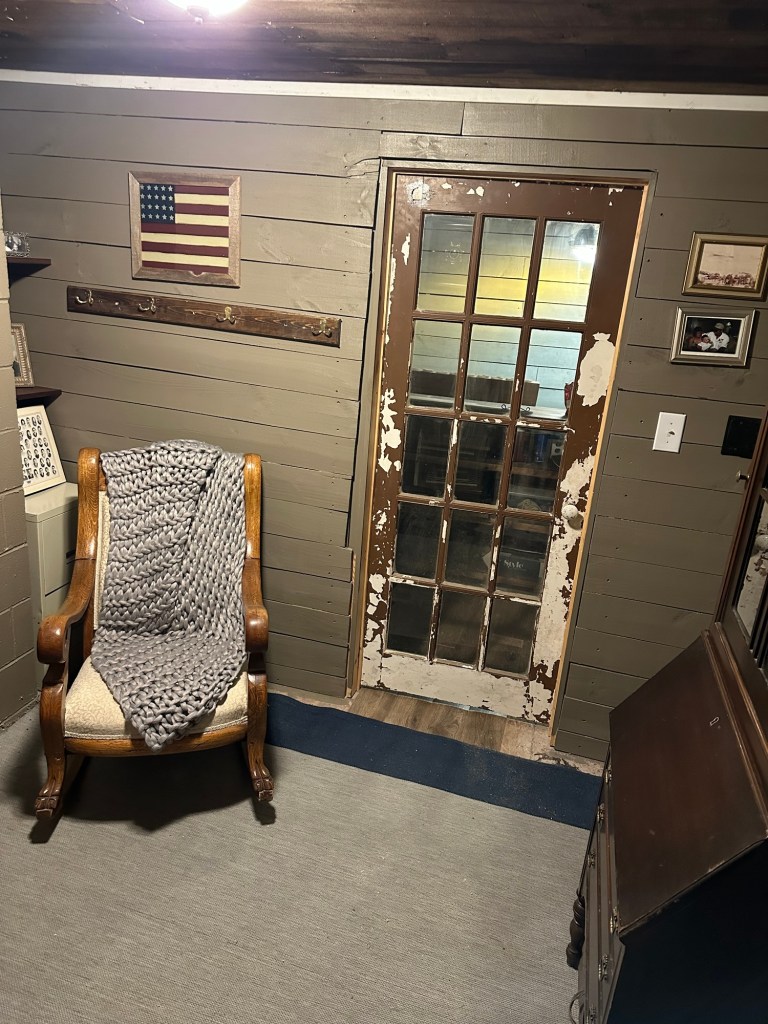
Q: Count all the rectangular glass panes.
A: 15